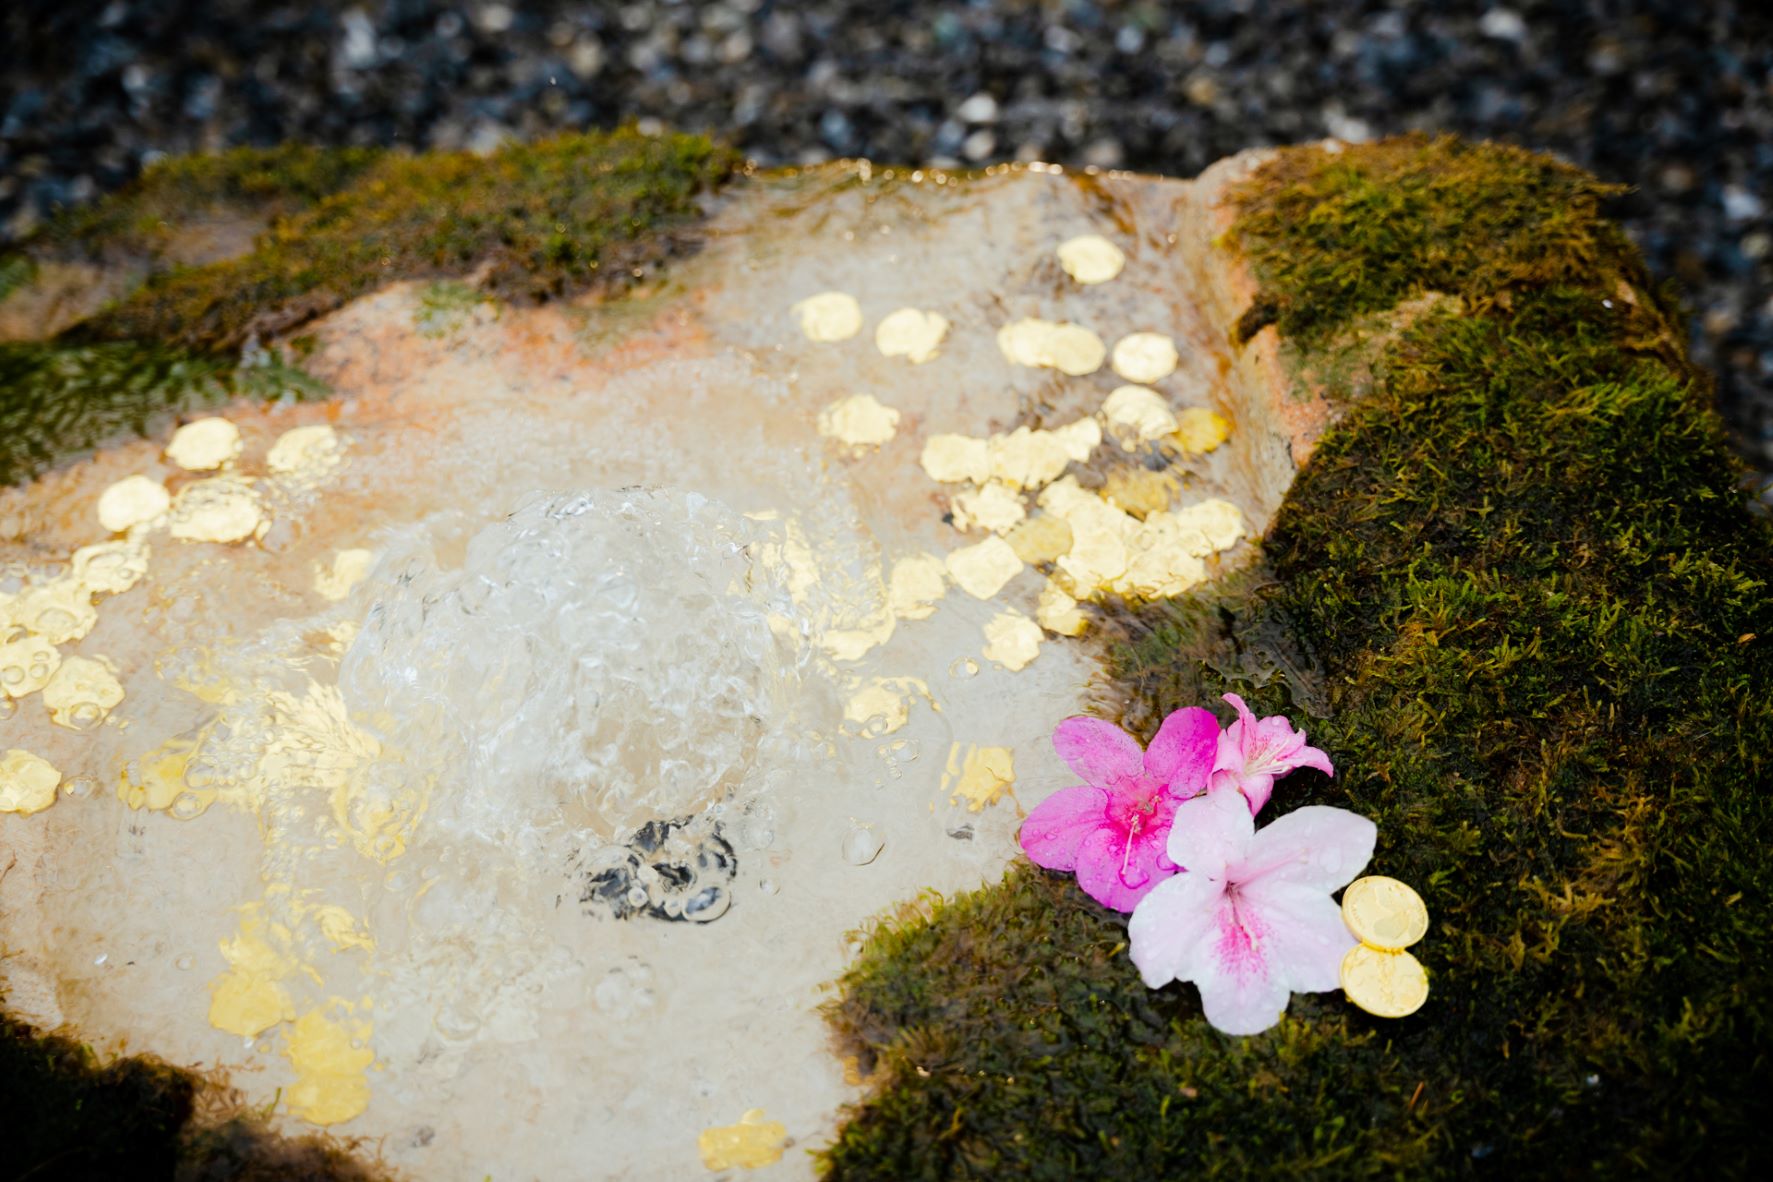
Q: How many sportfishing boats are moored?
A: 0